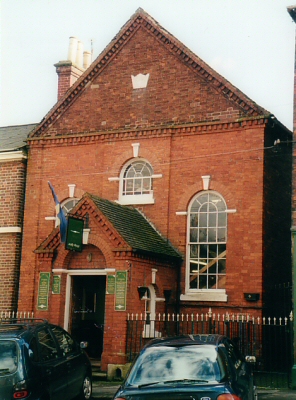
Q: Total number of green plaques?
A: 4